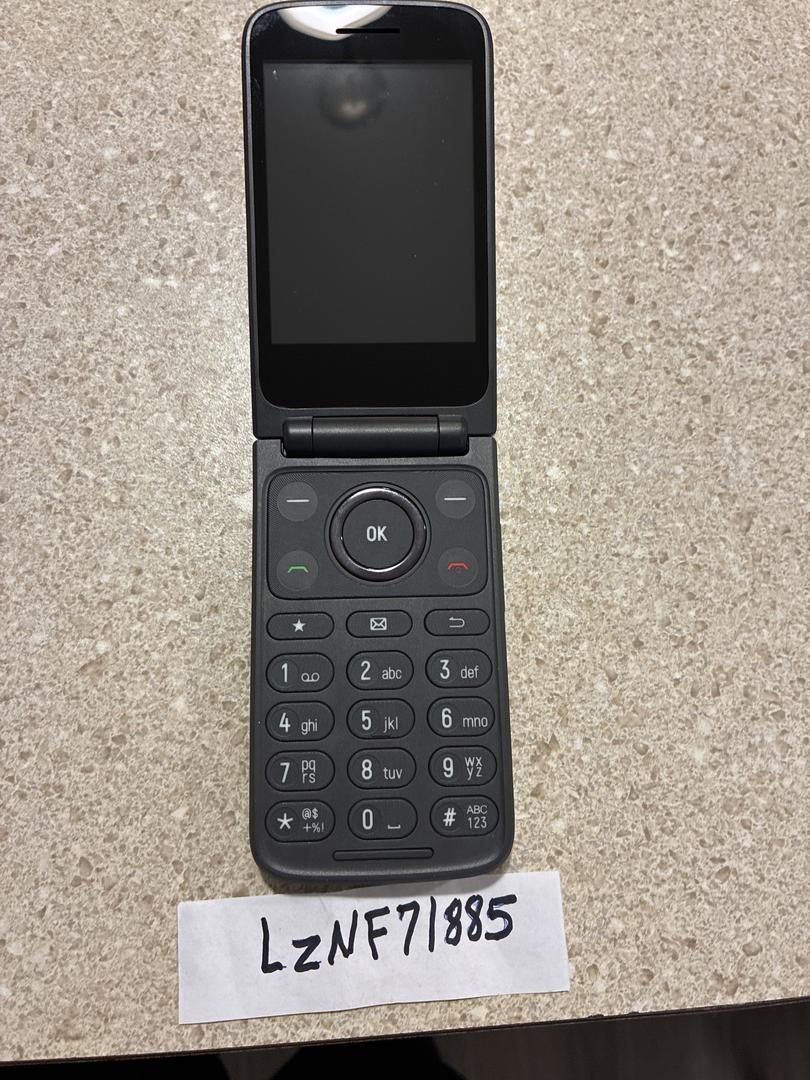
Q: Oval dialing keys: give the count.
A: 12